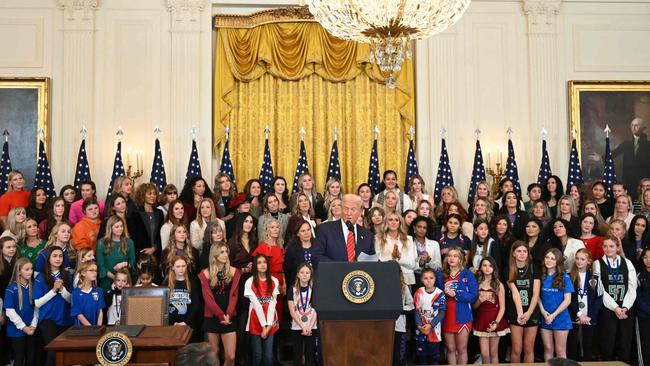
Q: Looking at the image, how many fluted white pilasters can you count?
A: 4